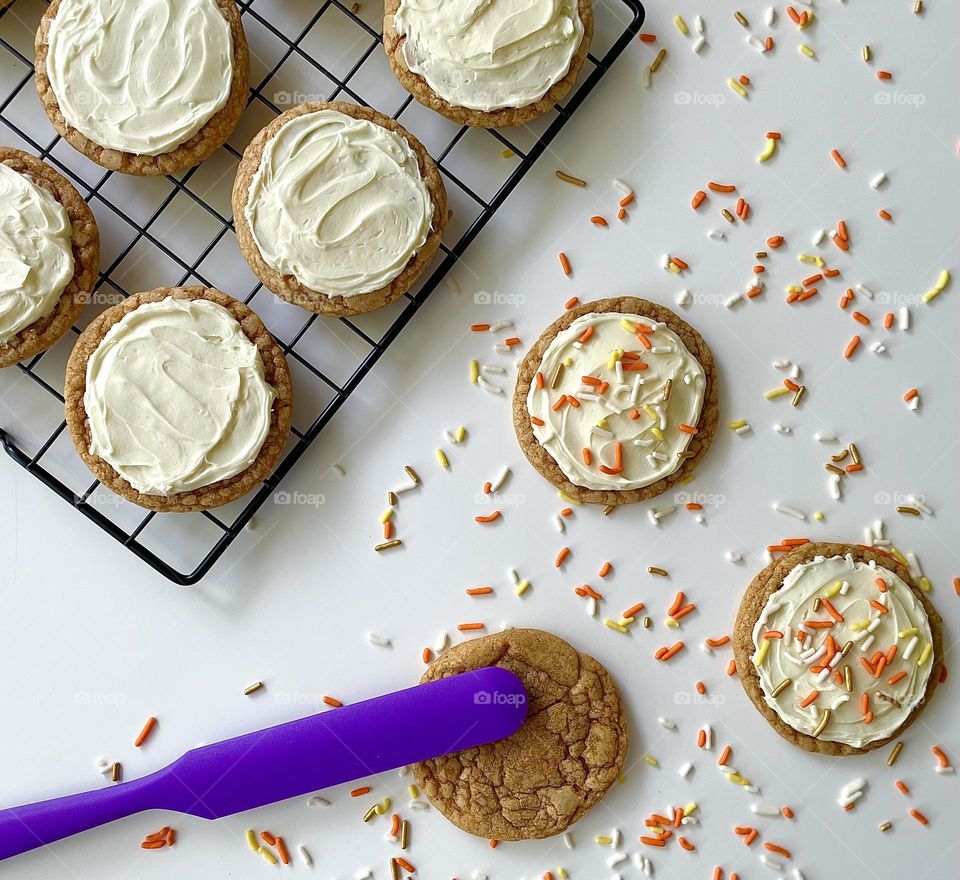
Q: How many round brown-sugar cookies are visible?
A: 8